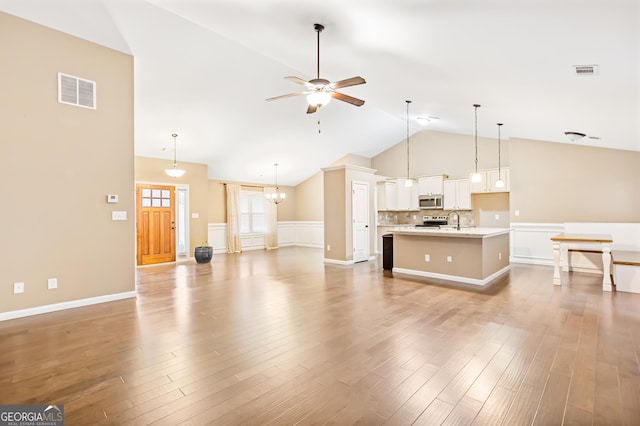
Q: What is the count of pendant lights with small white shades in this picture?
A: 3